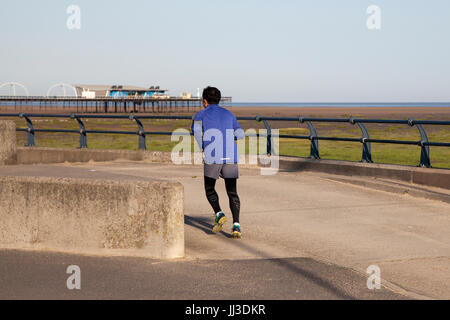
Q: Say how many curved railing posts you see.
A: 7